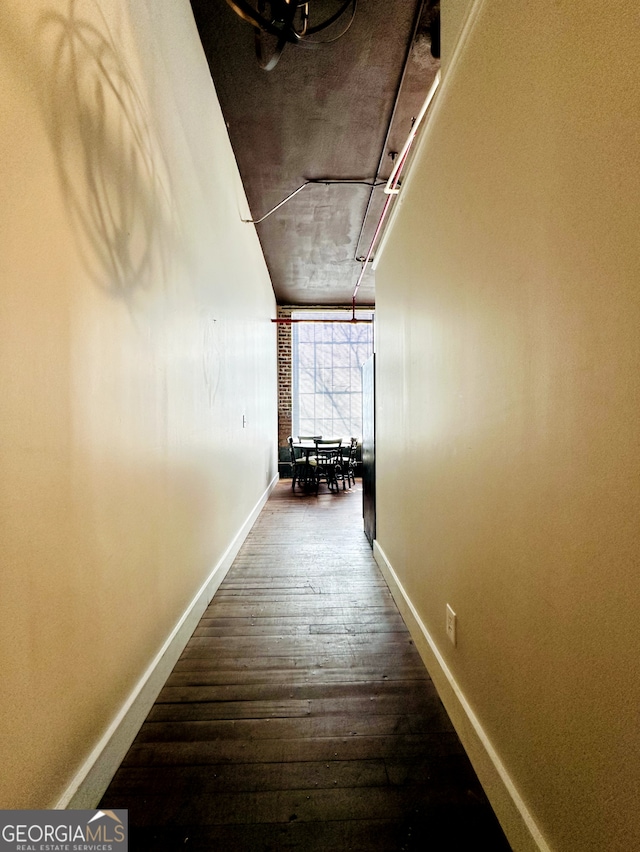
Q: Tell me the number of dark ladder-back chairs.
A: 4